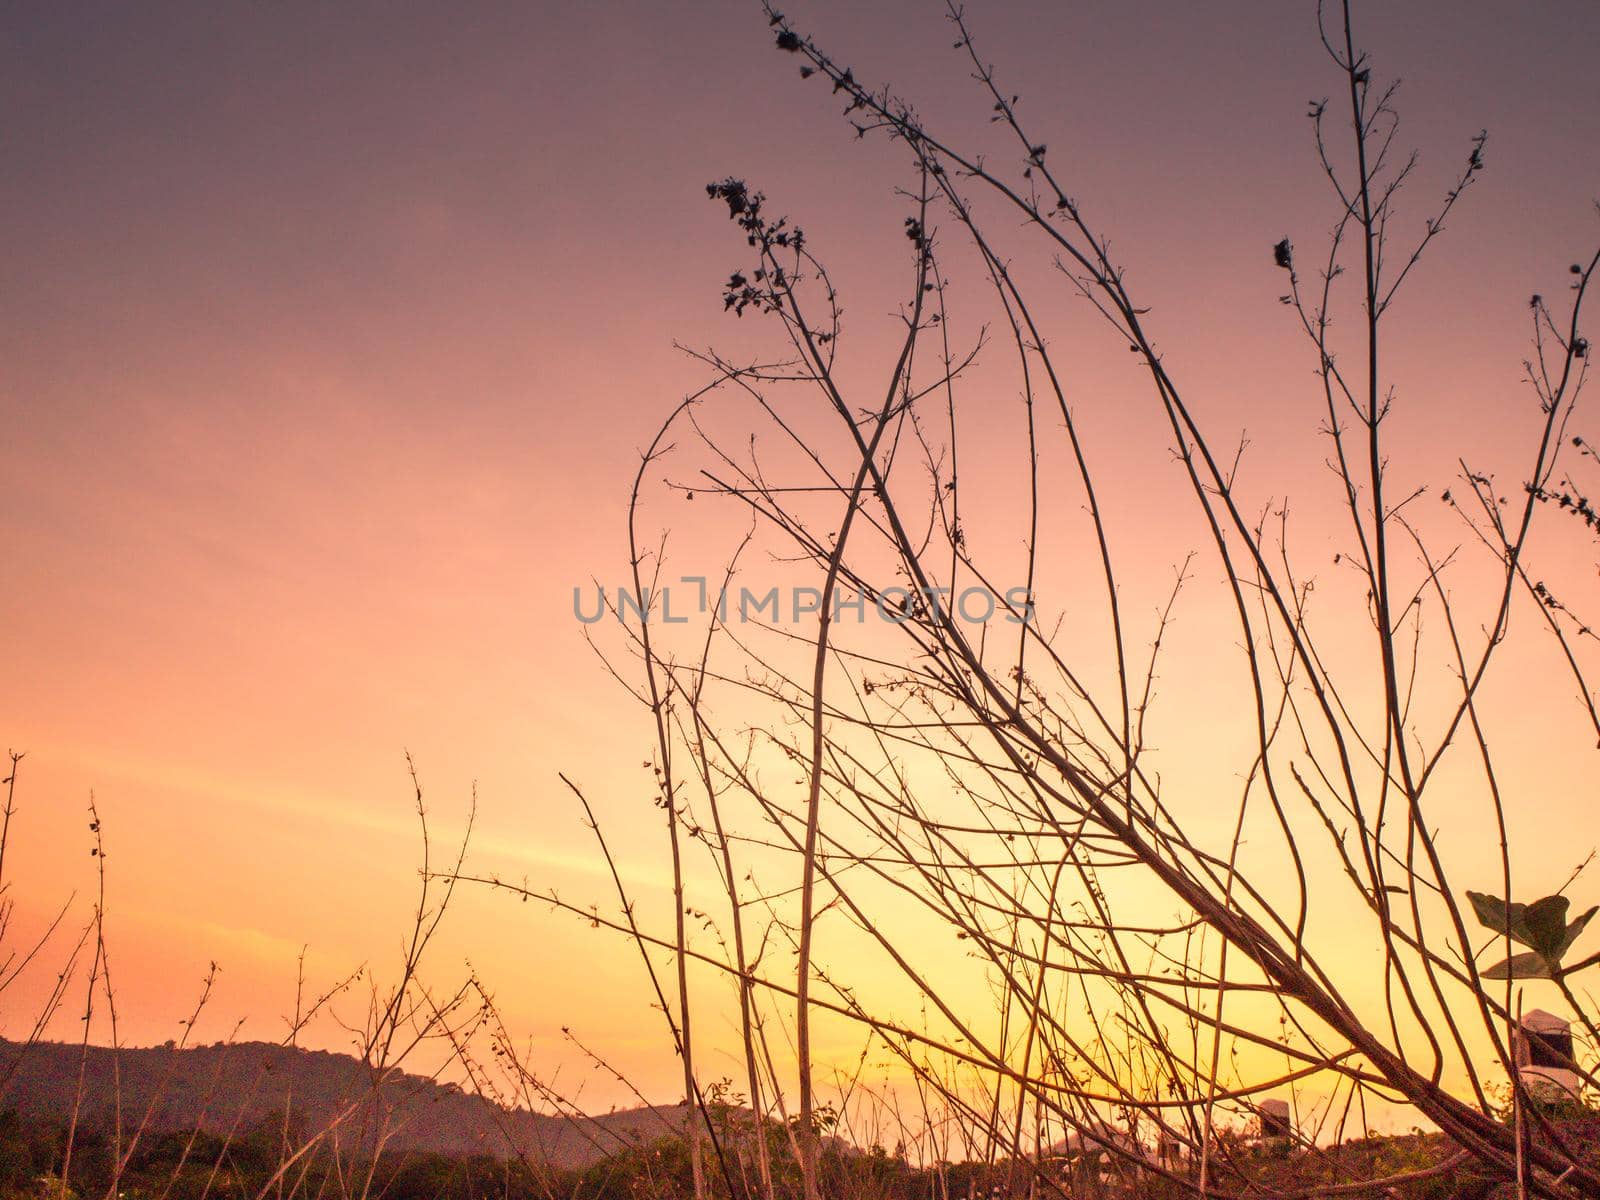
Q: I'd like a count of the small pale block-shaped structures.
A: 2